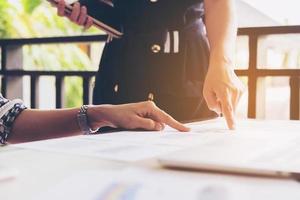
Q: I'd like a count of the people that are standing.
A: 1